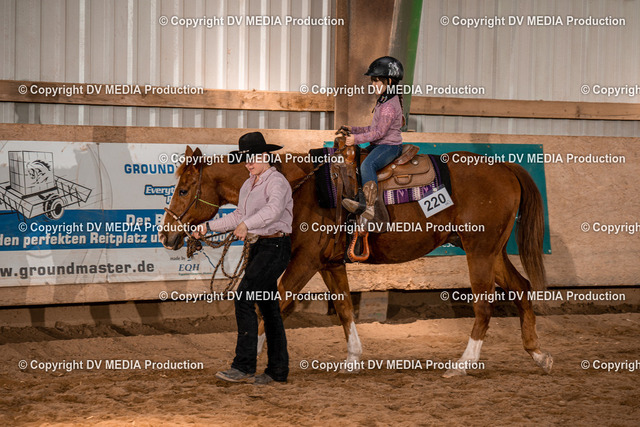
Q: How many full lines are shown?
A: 12